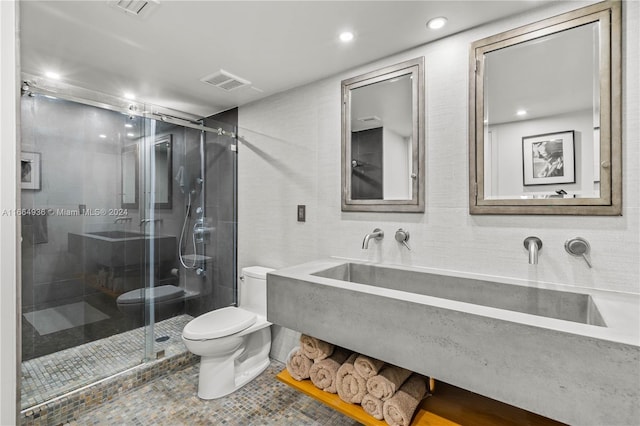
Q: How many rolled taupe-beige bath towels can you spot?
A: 8